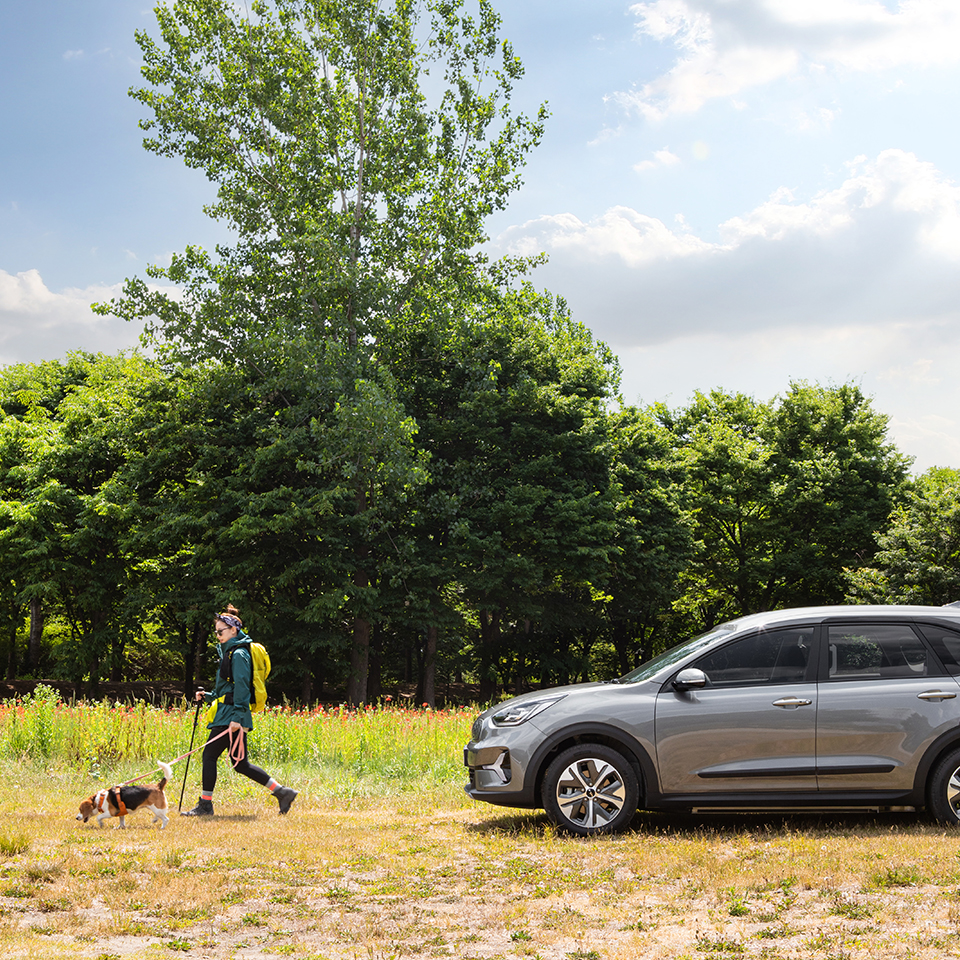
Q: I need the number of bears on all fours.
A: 0